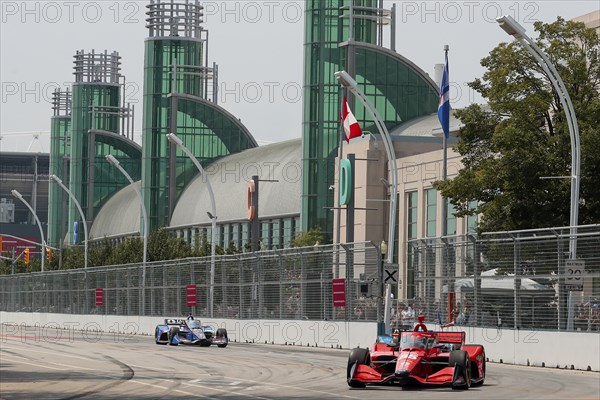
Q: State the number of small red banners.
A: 3